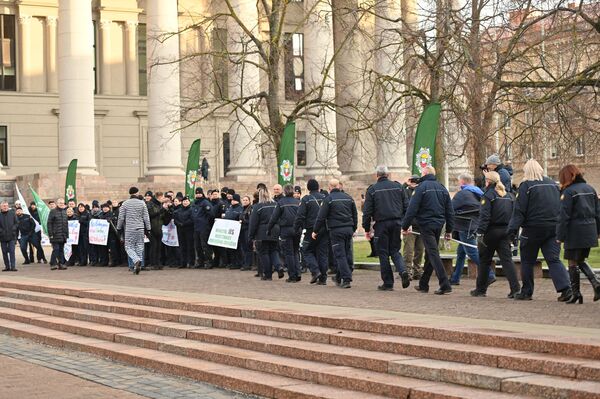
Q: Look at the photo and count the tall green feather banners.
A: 4